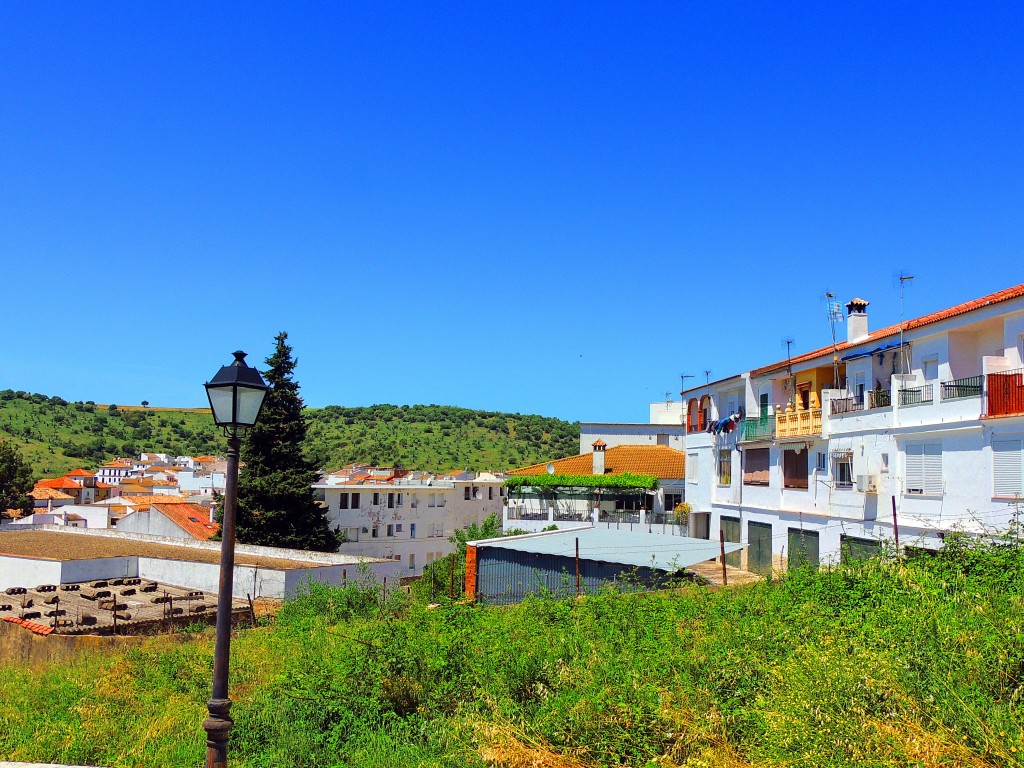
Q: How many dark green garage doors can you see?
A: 4